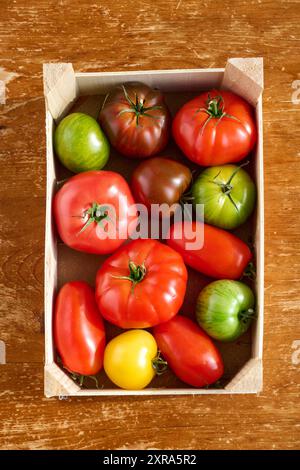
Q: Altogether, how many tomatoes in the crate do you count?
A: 12